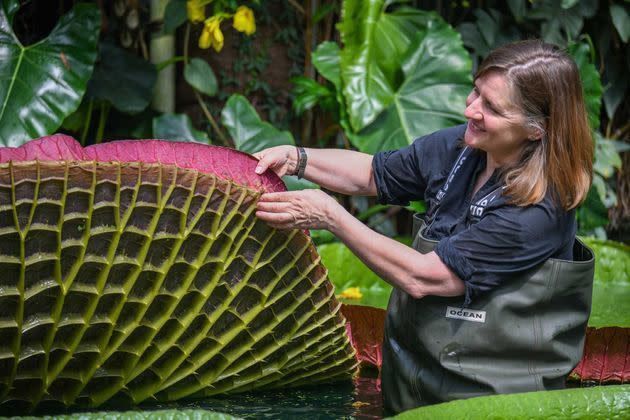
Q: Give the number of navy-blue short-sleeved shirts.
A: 1